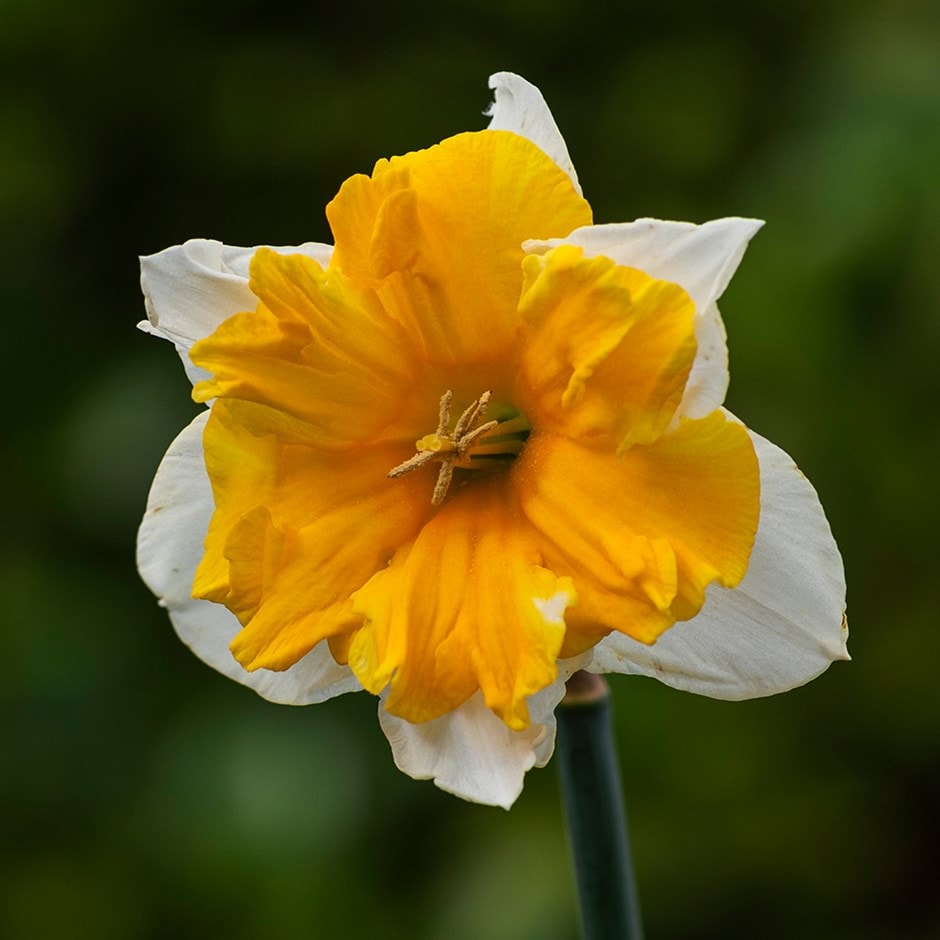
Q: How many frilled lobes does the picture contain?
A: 6